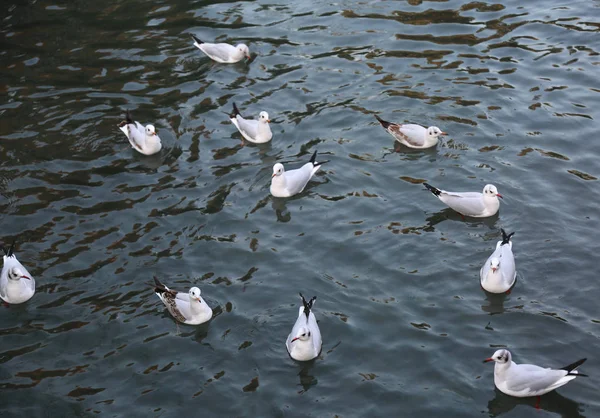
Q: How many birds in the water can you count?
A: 11